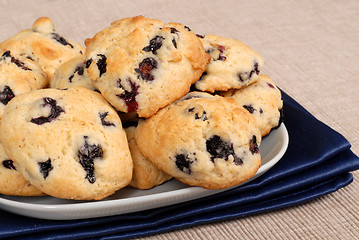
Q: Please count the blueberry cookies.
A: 10